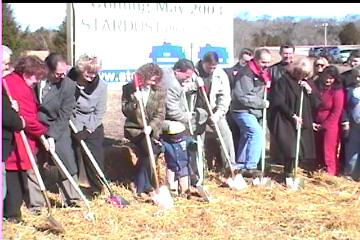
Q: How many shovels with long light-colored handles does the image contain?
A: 8